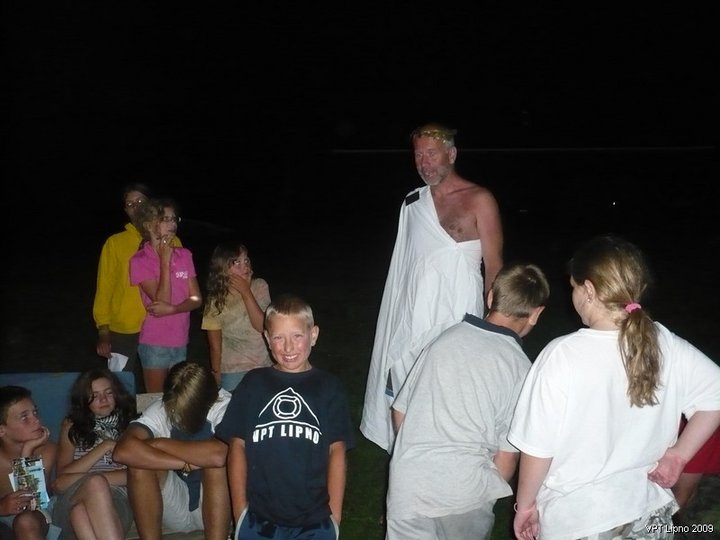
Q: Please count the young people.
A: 9